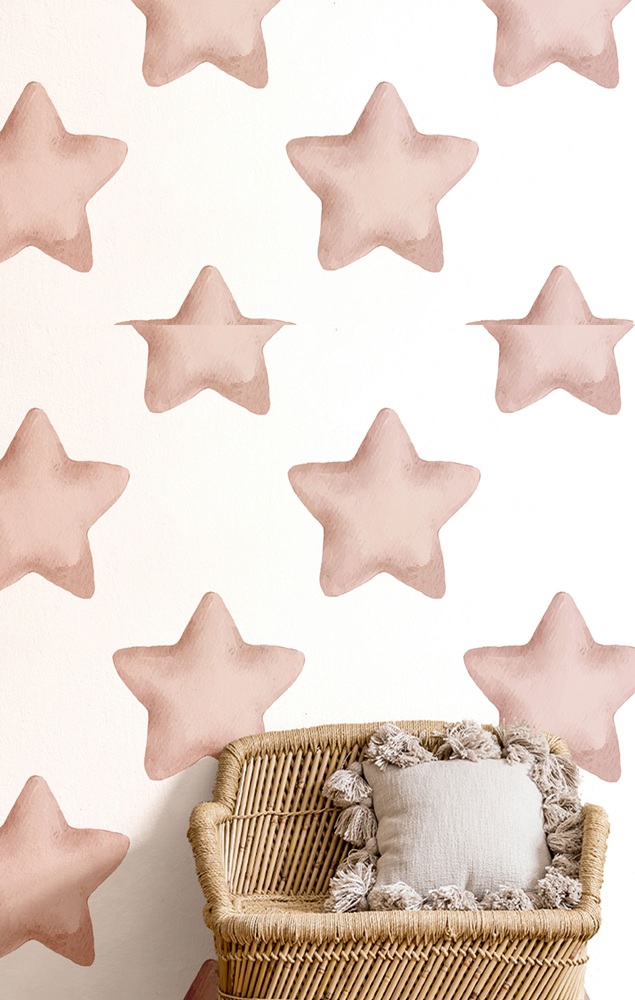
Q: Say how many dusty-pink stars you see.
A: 12